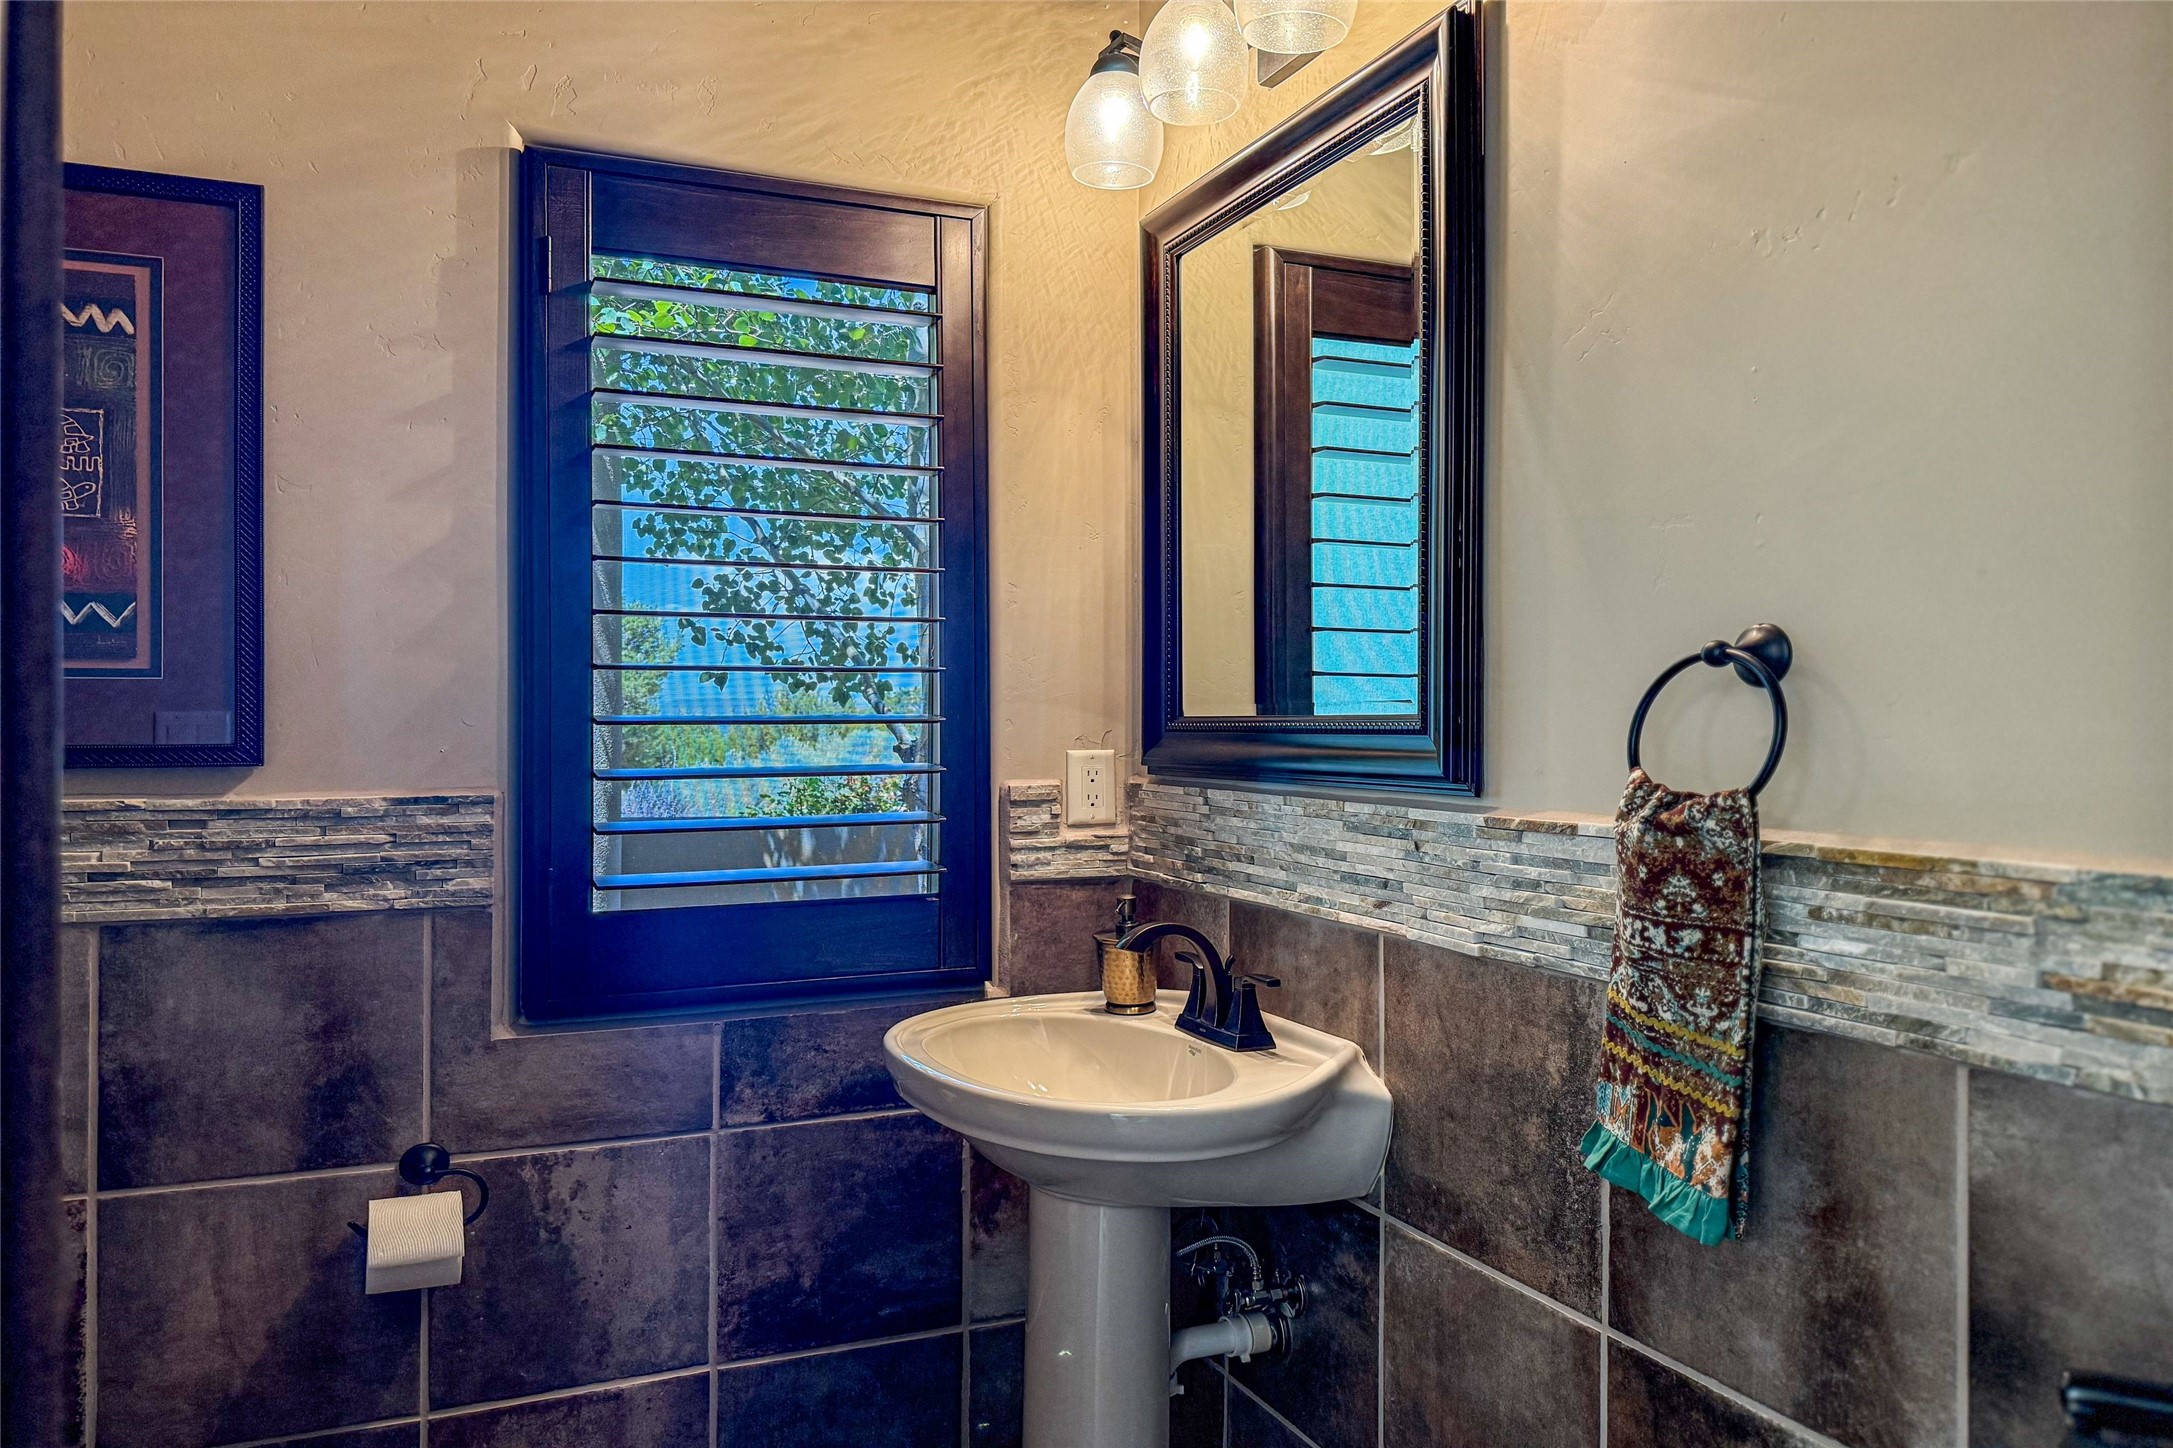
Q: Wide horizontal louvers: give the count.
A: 12